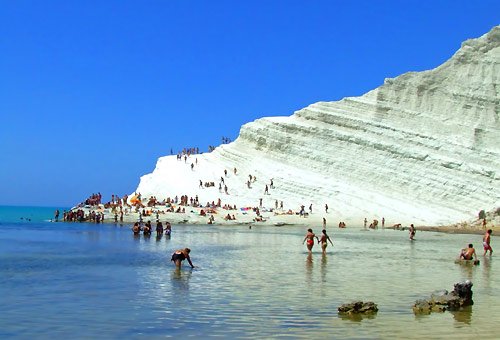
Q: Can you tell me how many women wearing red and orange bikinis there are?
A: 2